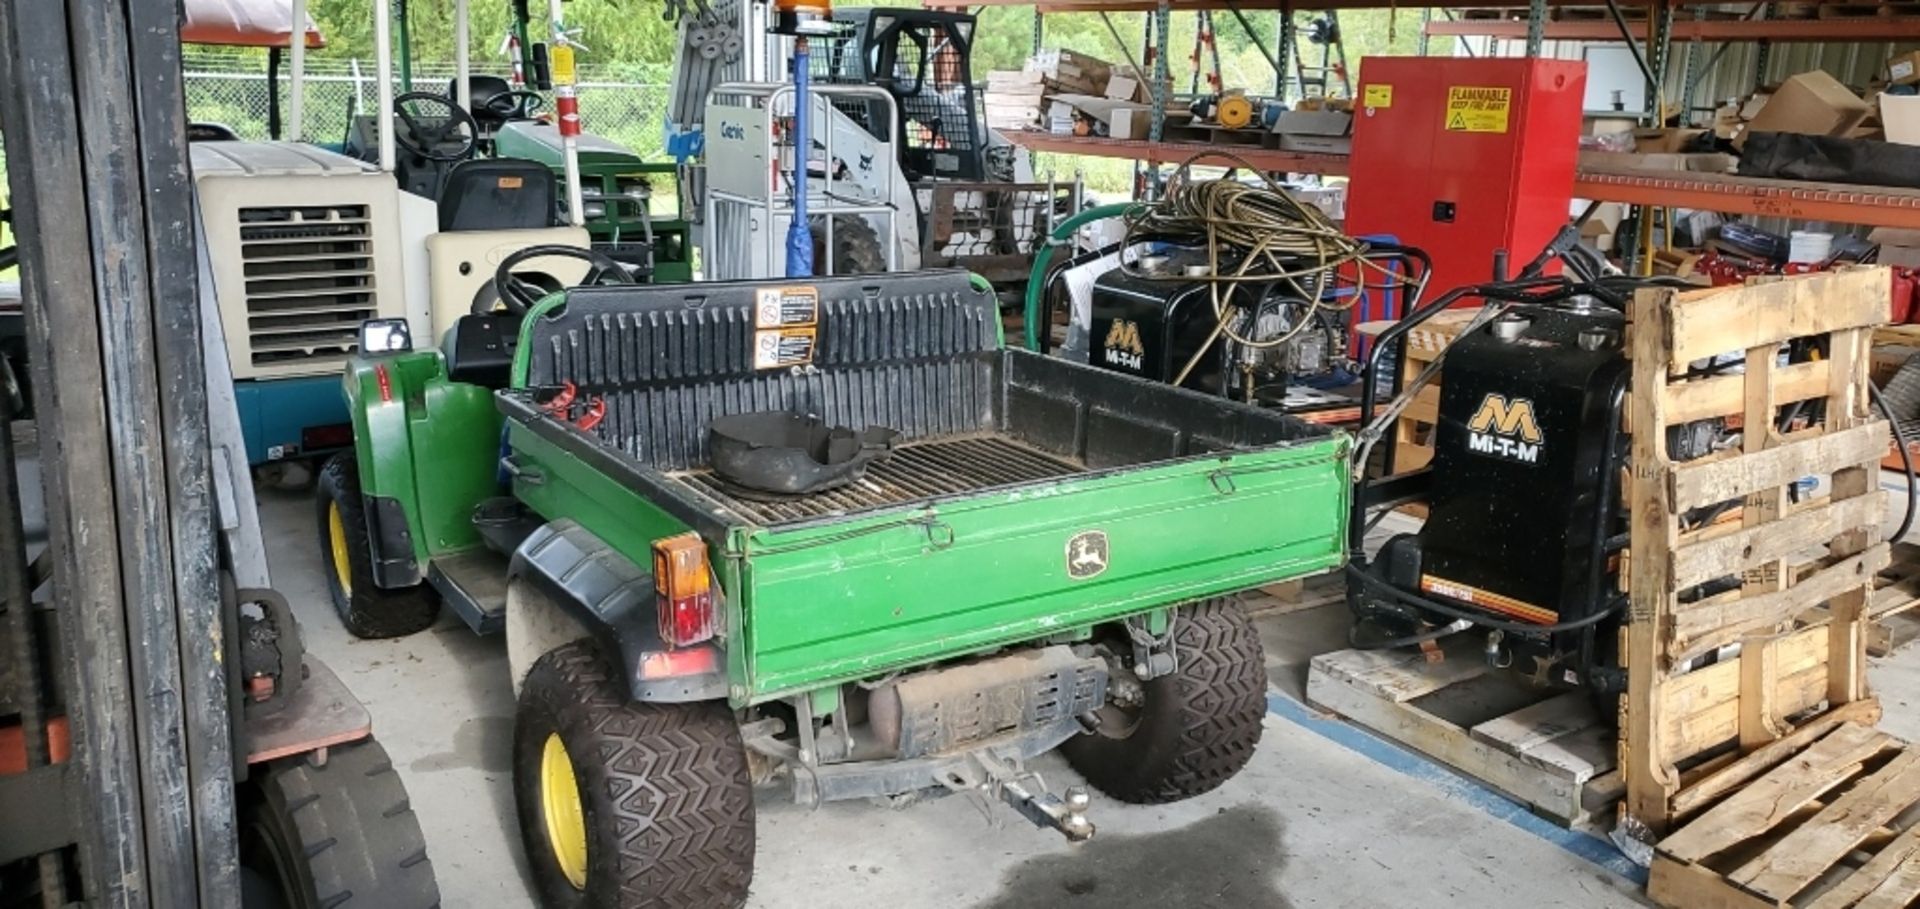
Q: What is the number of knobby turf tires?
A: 3